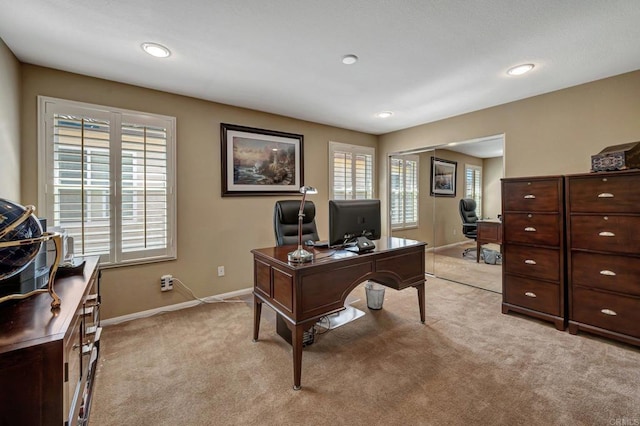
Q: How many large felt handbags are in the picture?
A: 0